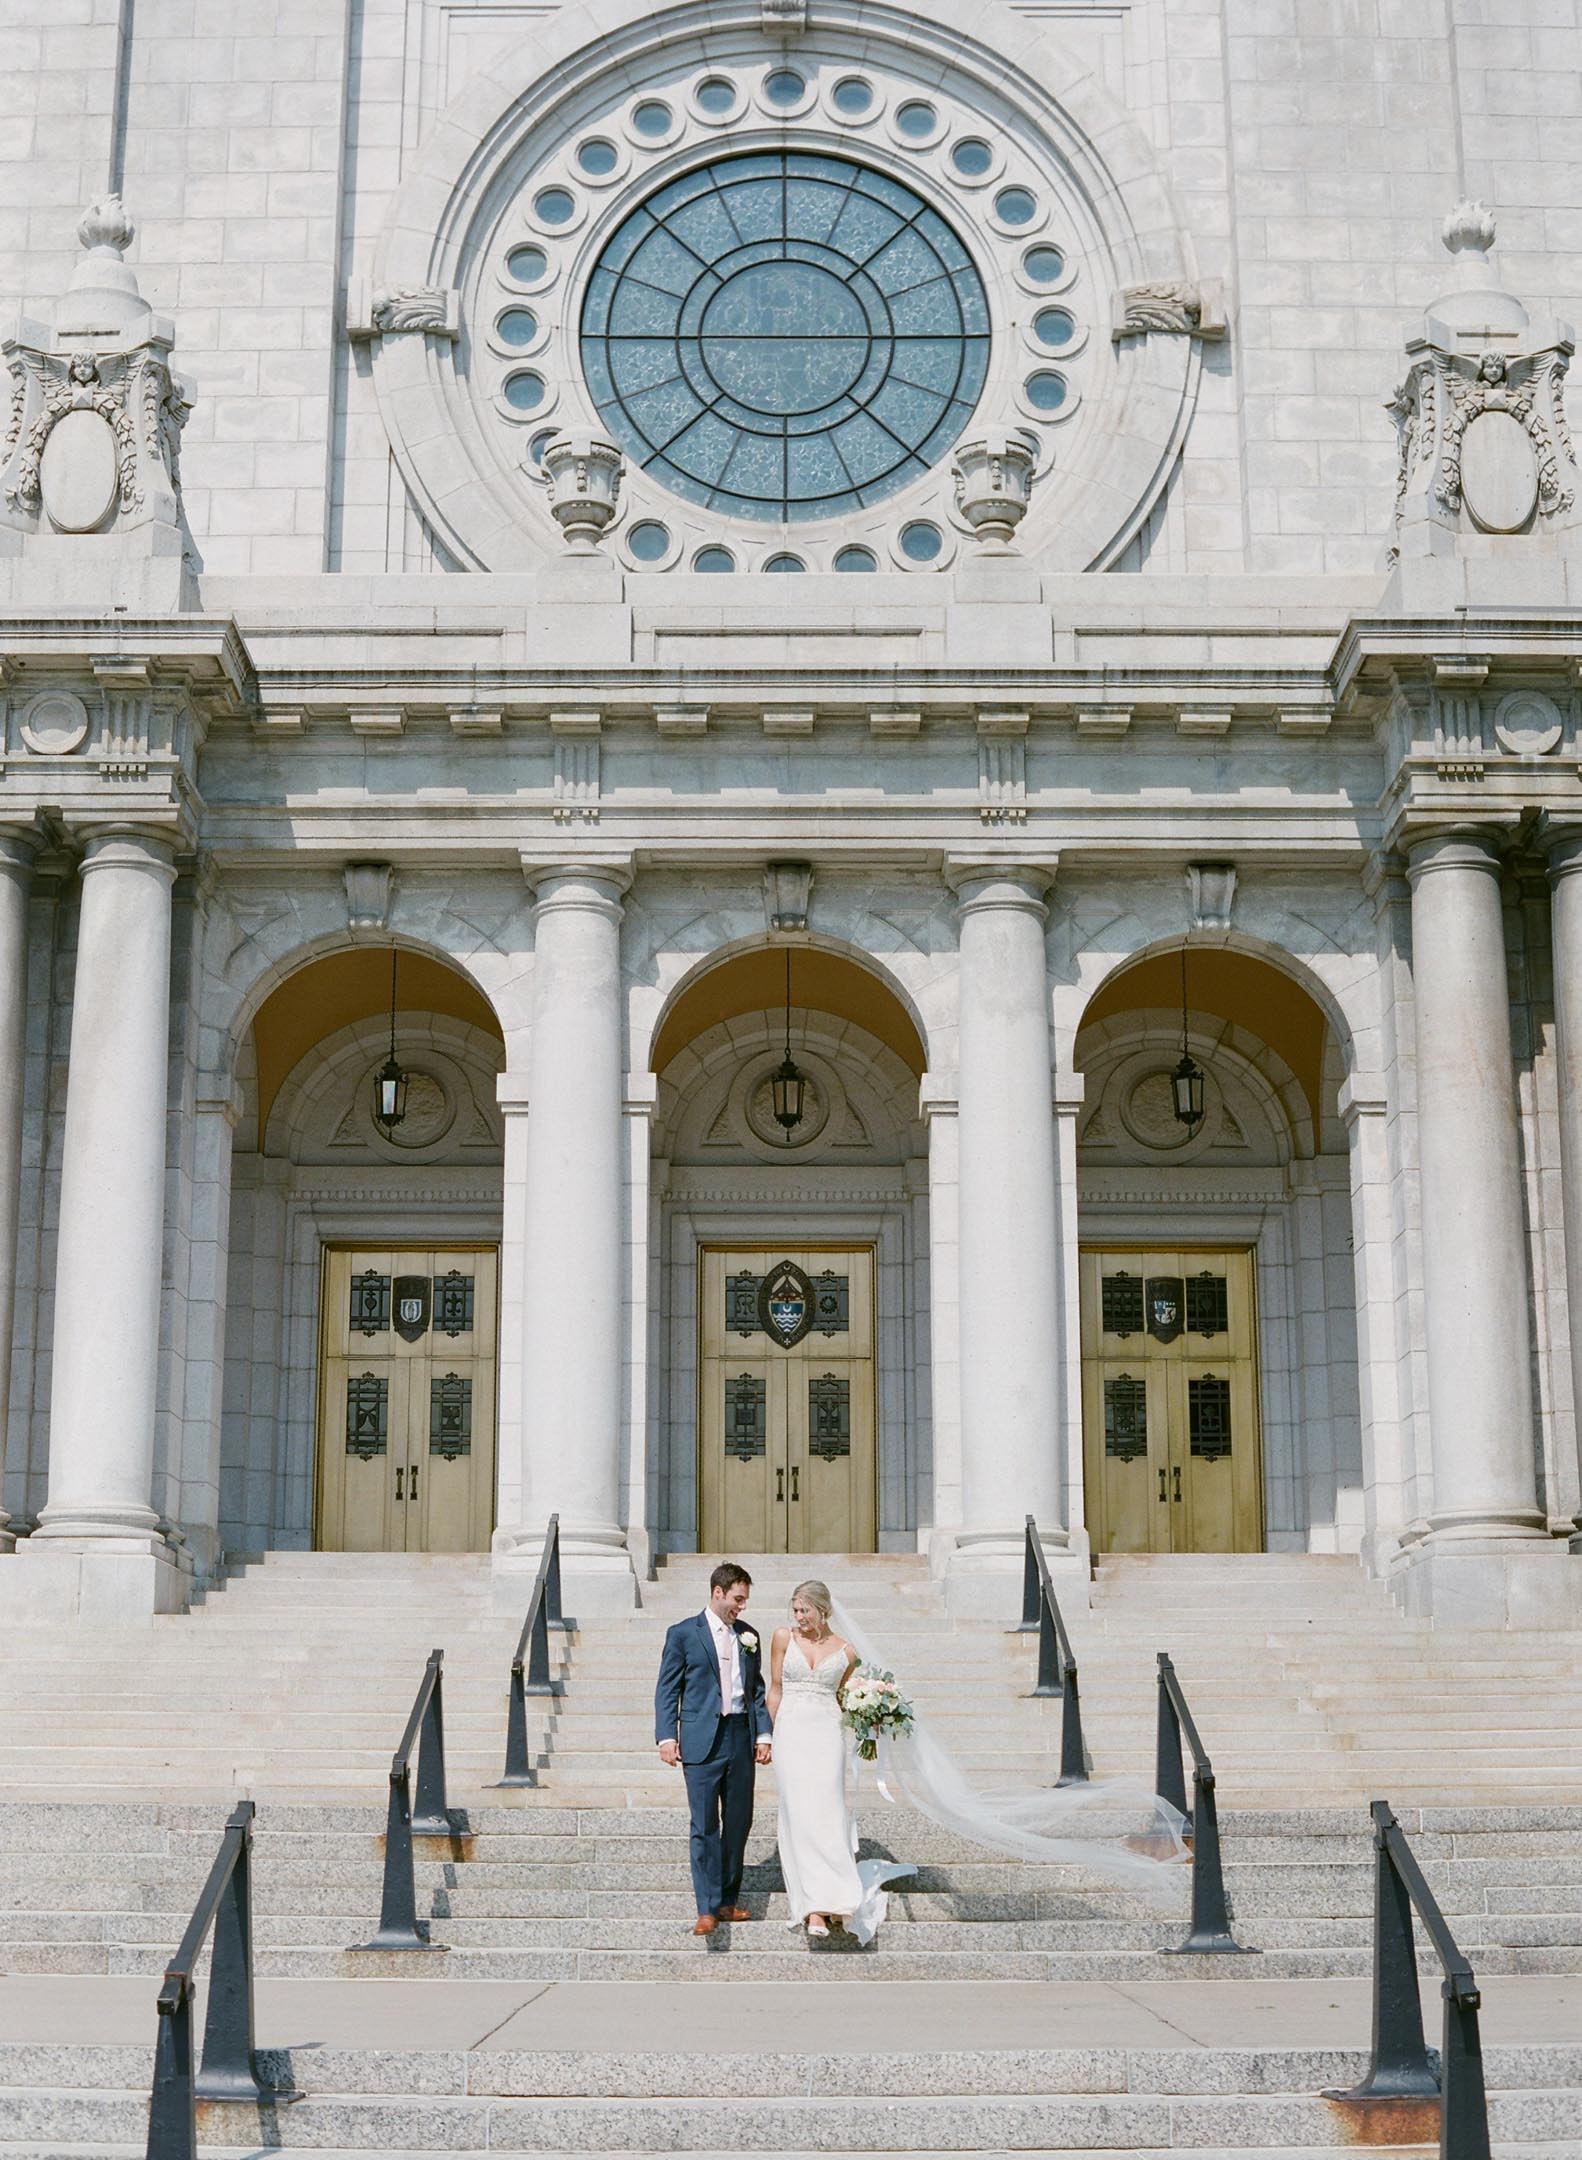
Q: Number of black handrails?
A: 6